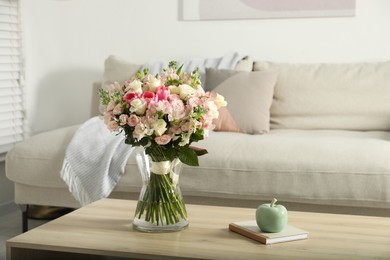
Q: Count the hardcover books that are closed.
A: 1